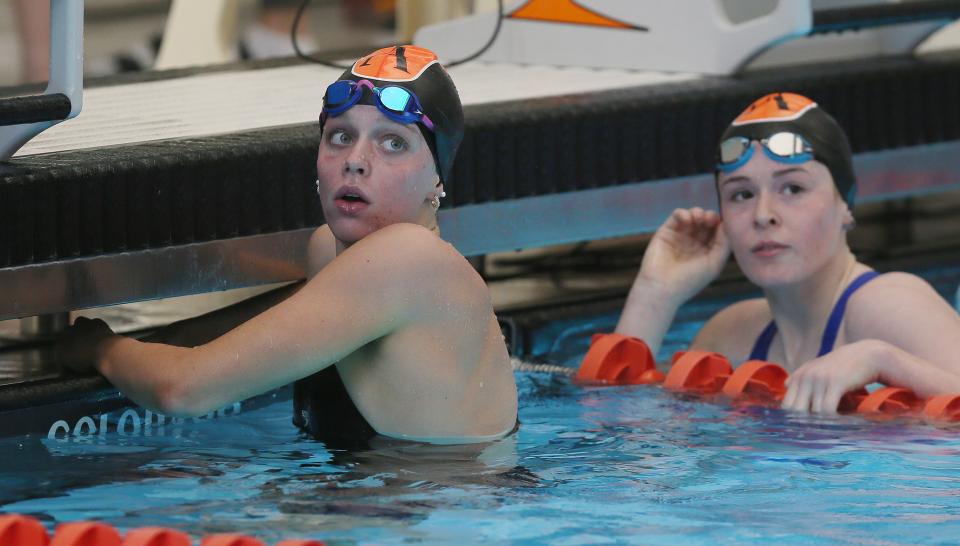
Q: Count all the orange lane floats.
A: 11